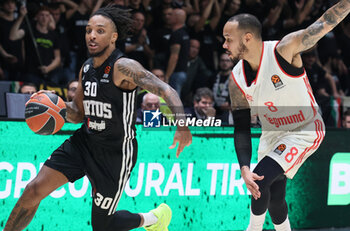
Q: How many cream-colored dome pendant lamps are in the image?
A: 0